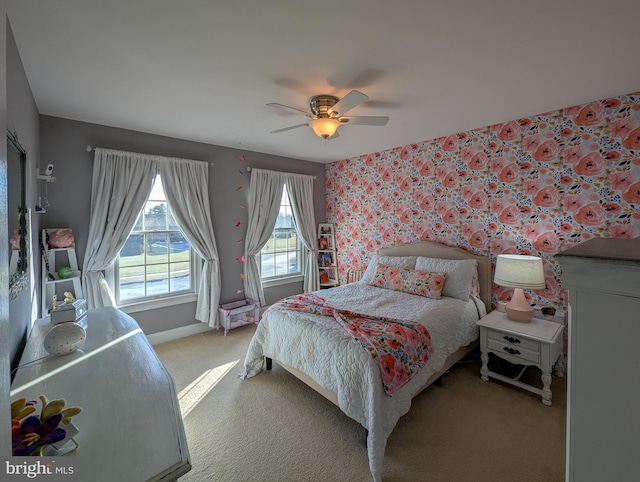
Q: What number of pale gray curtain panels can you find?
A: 4